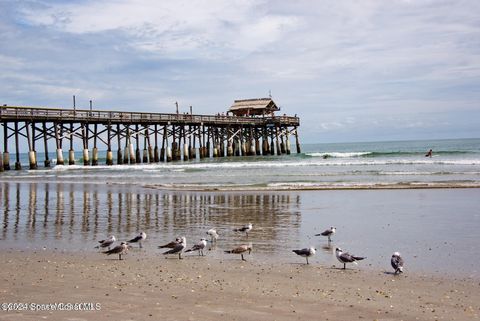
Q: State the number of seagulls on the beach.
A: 13